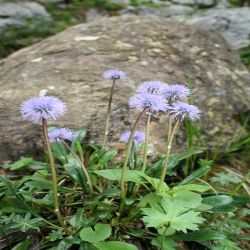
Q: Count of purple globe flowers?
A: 8